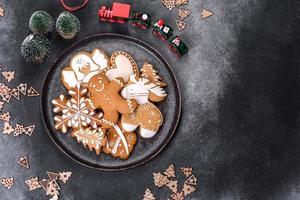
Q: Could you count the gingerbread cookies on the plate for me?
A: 9